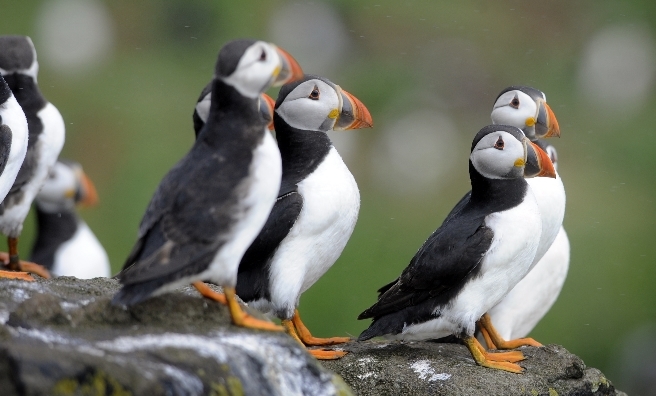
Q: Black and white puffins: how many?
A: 9